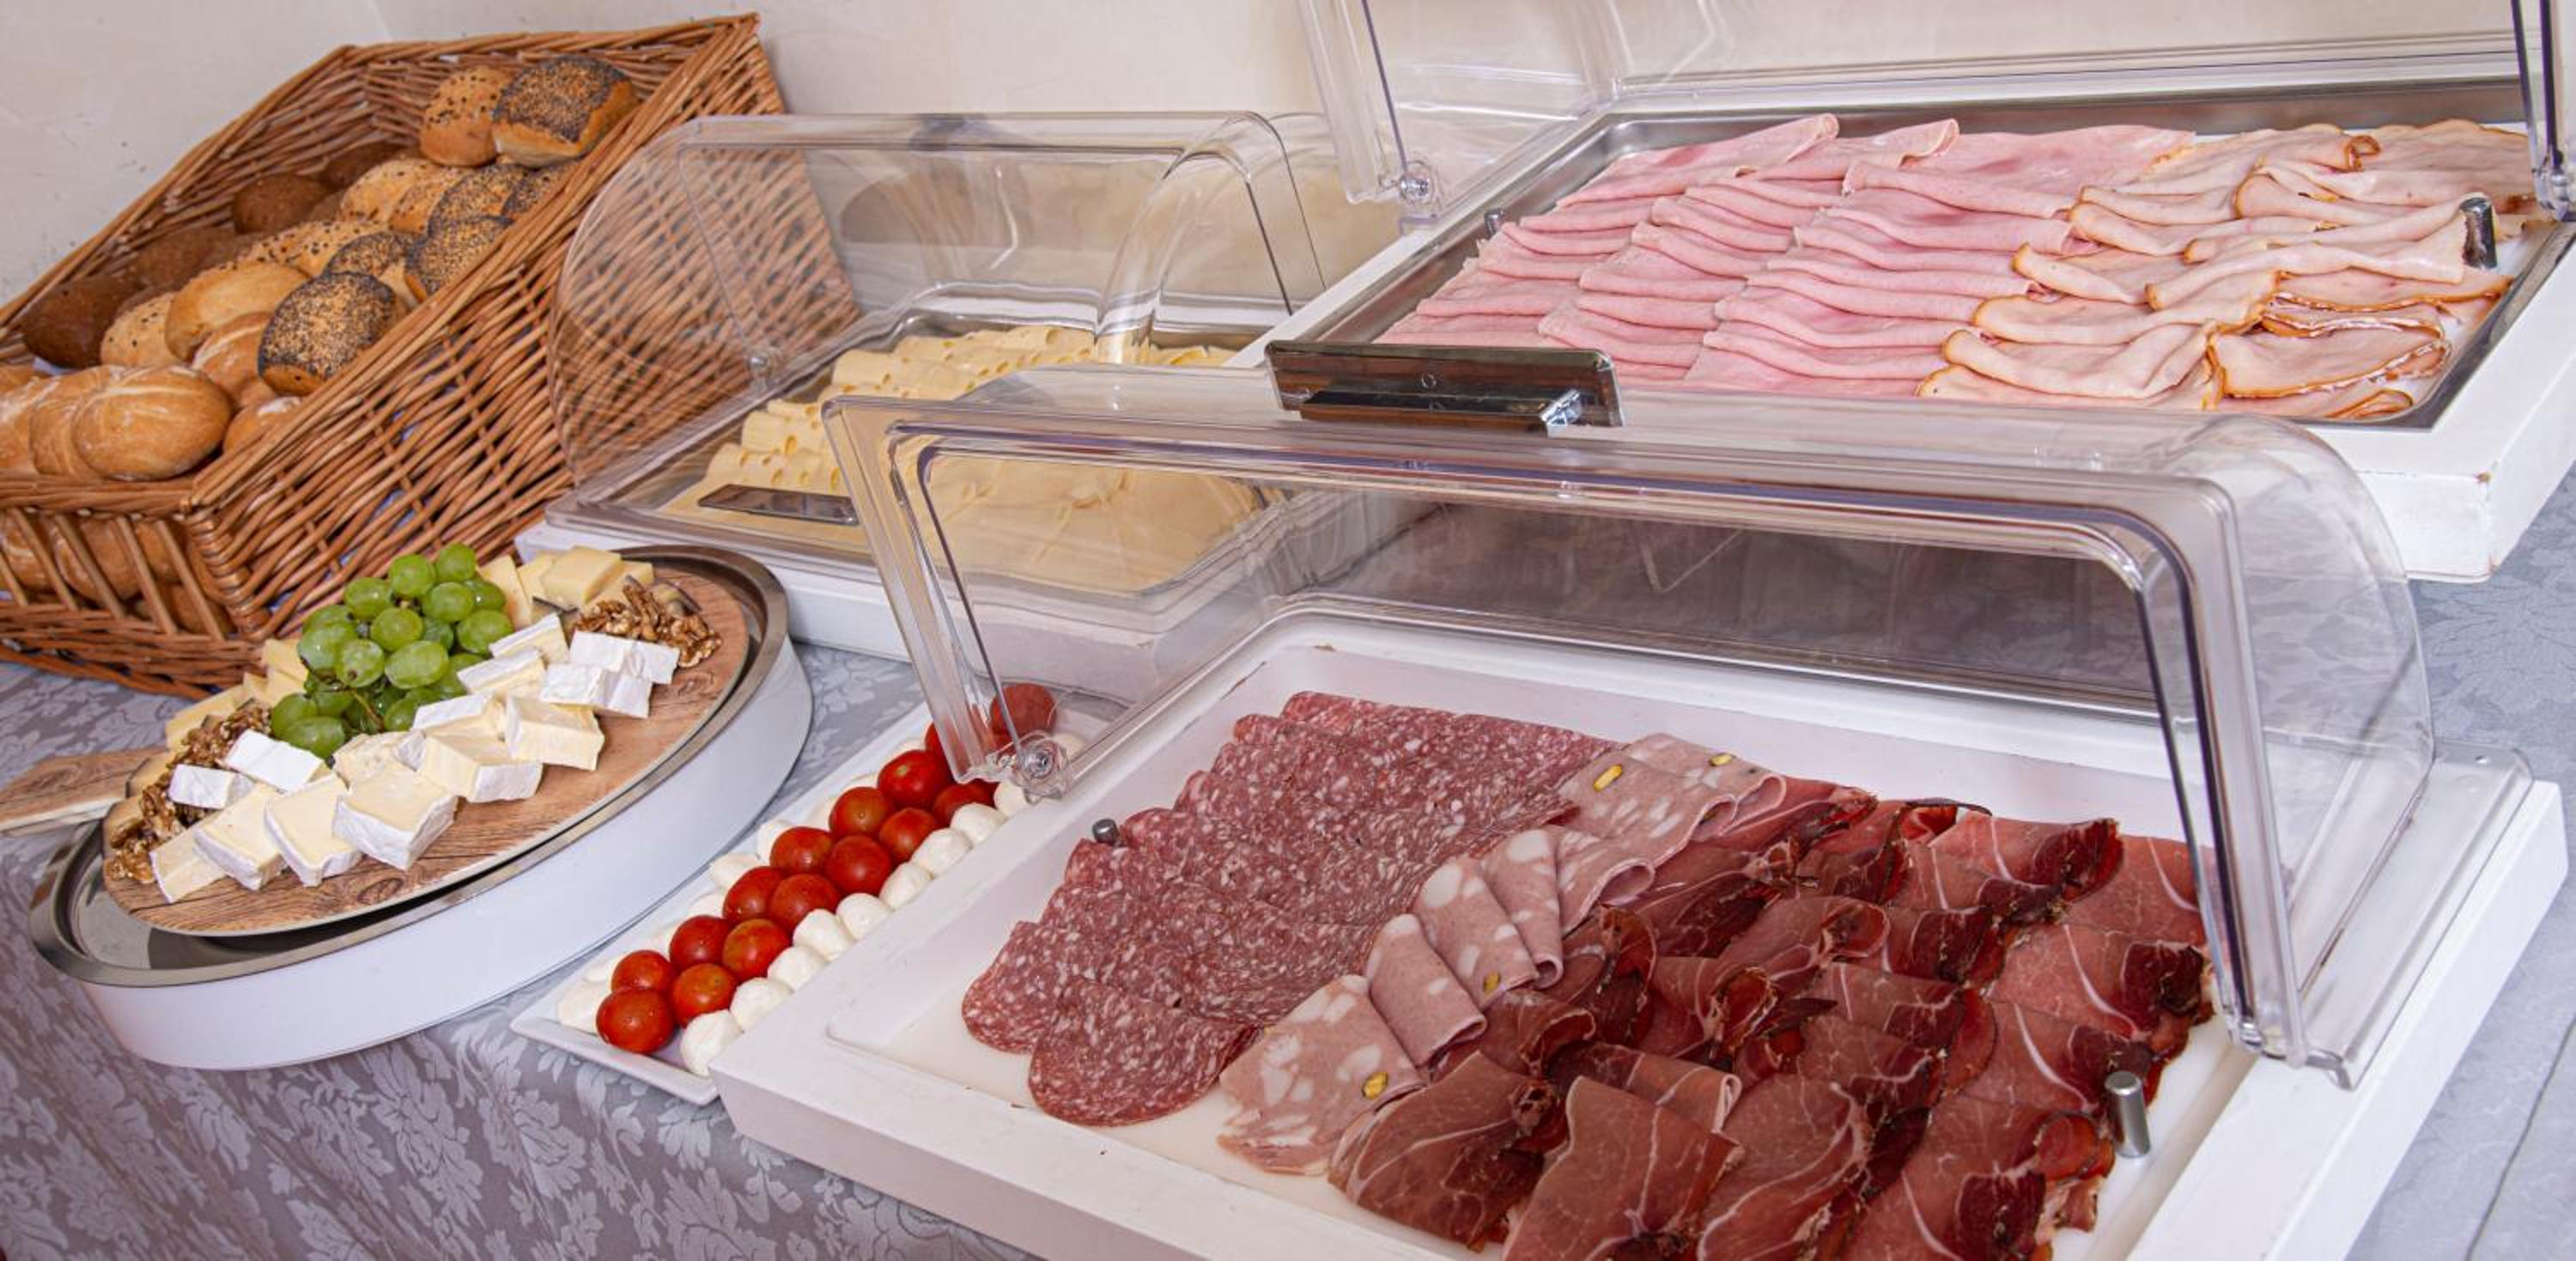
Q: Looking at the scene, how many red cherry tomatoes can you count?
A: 15